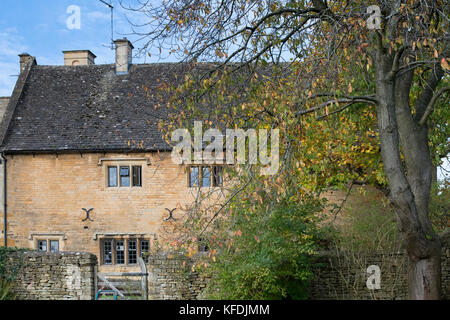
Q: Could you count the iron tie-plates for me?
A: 2